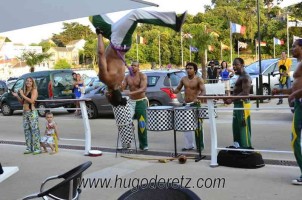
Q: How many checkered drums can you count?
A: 4